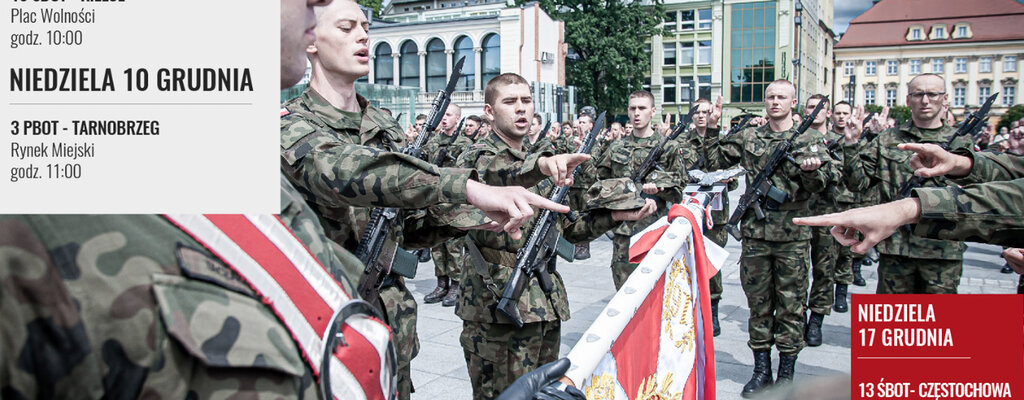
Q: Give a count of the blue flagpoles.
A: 0